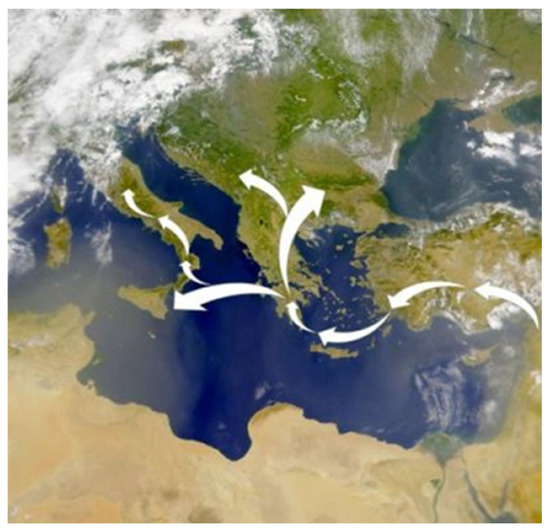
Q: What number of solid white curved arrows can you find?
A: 10